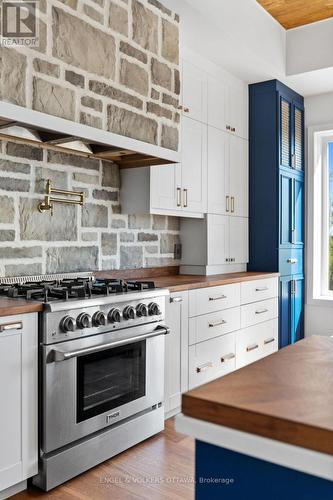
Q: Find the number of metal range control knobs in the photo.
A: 7